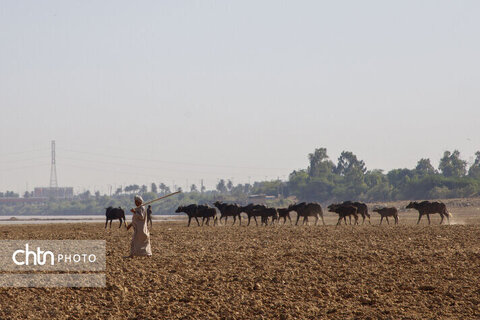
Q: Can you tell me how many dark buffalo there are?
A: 12